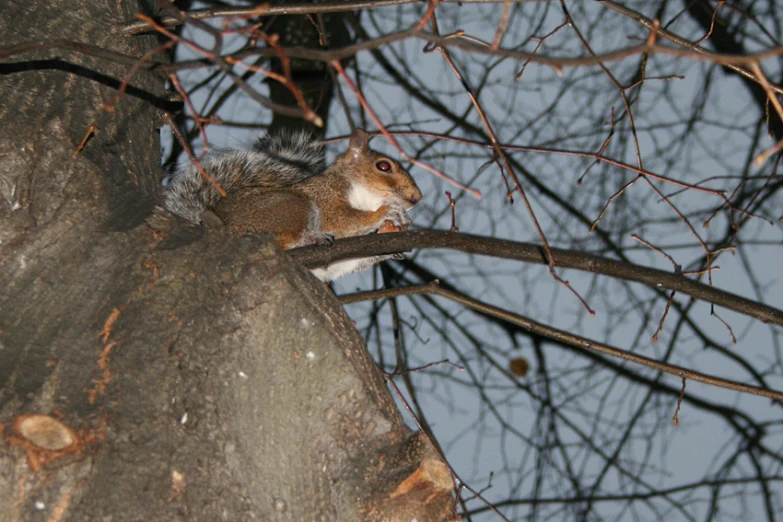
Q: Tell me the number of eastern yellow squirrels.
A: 0